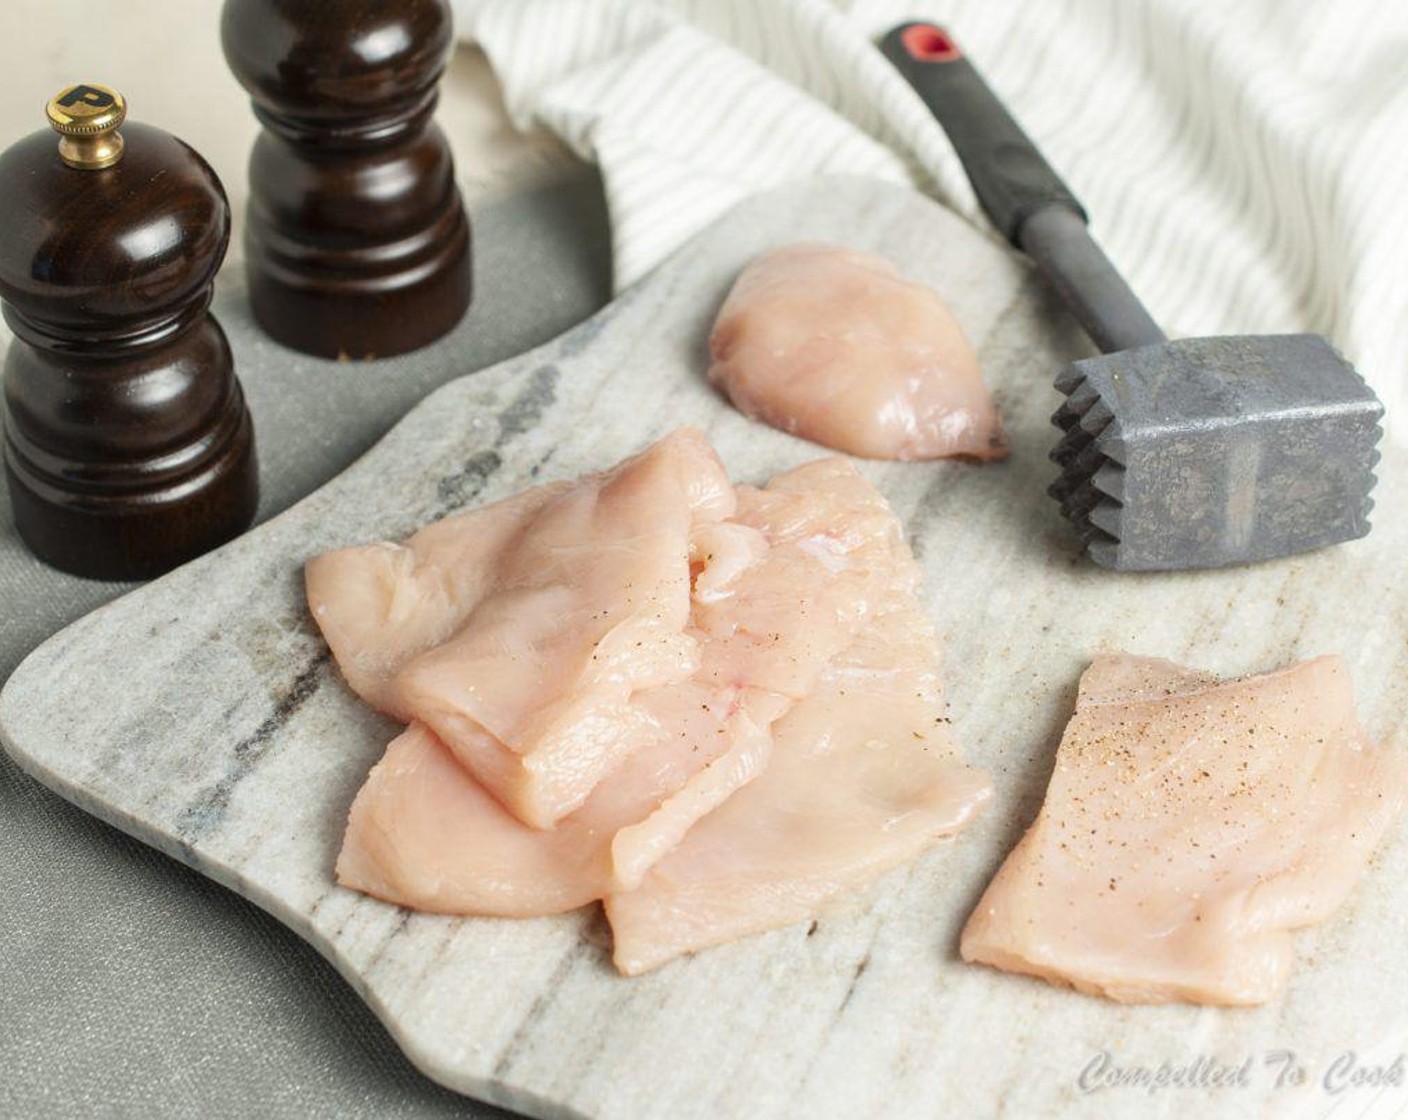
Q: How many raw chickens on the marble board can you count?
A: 5